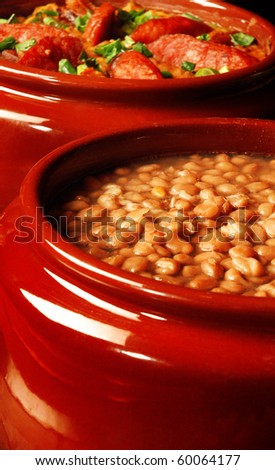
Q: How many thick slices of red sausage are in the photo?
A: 6